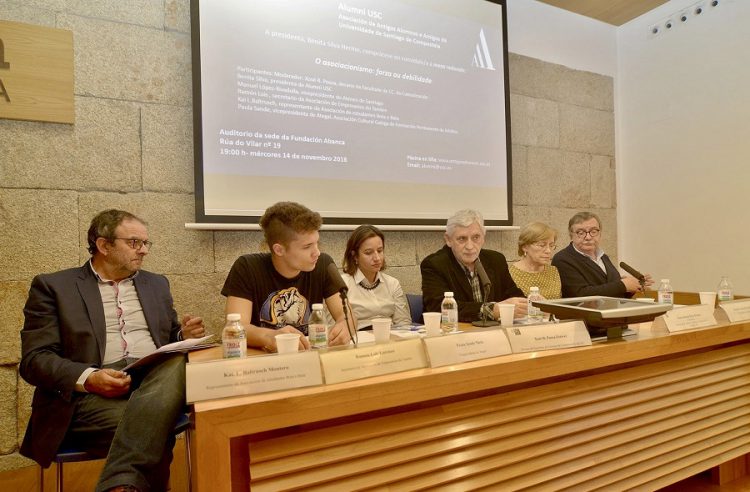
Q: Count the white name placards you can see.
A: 6